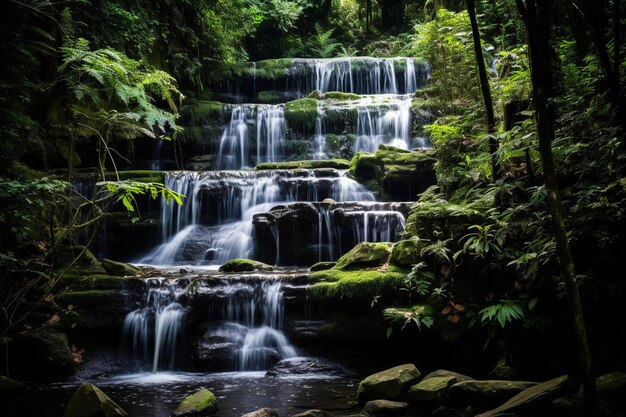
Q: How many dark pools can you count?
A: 1